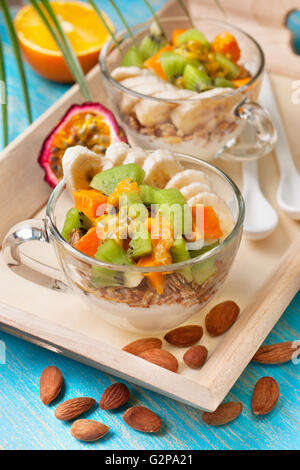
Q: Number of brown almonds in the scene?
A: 13